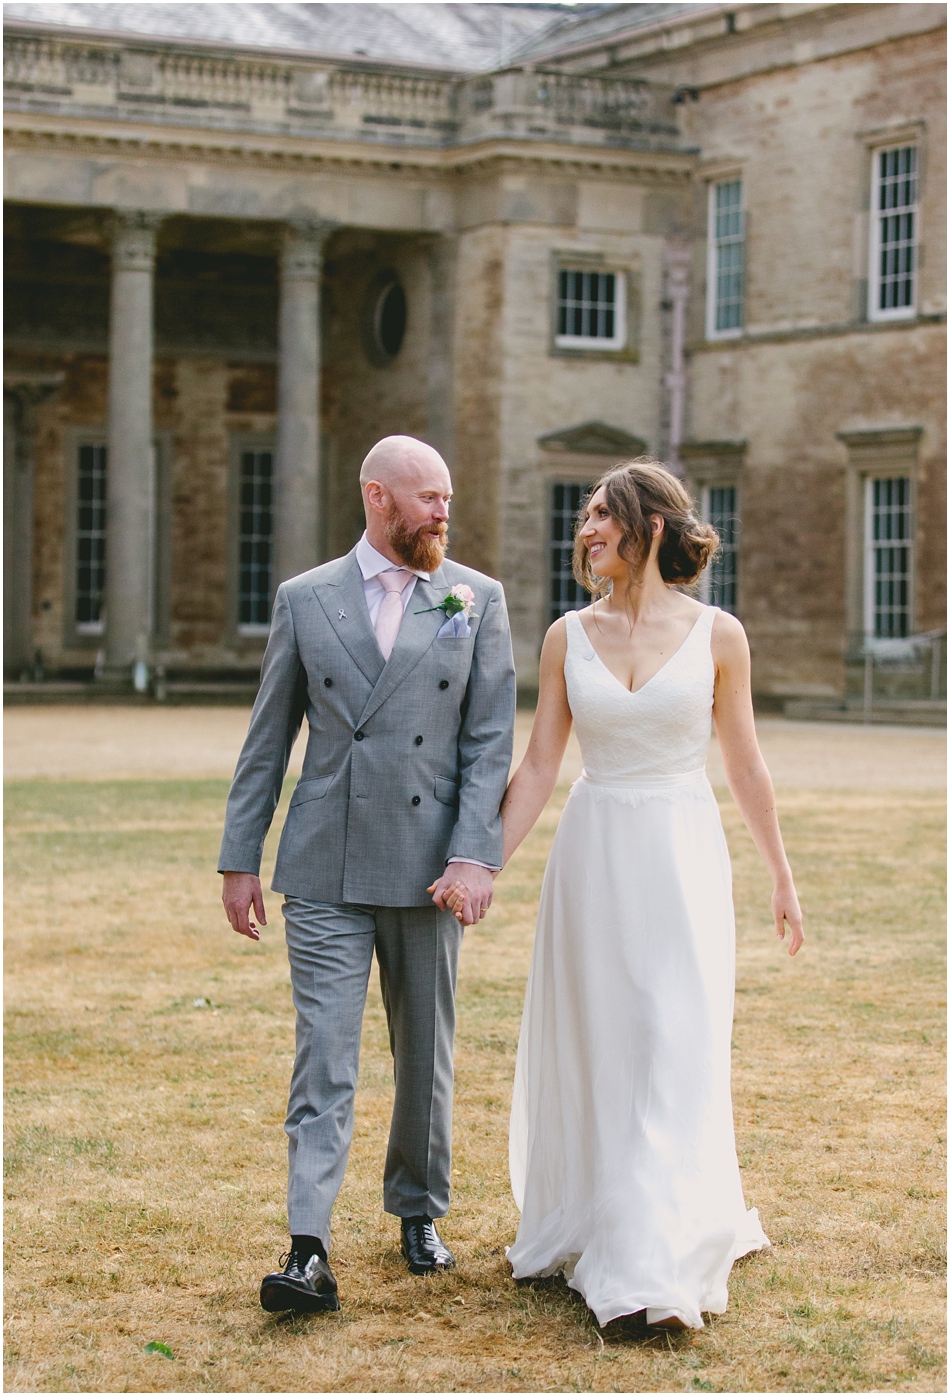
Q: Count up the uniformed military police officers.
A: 0